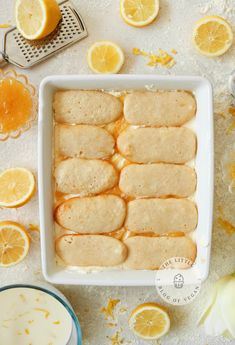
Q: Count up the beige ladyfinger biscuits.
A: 10